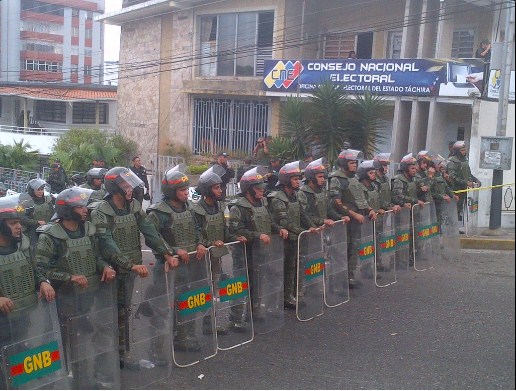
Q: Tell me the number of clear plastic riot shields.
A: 15